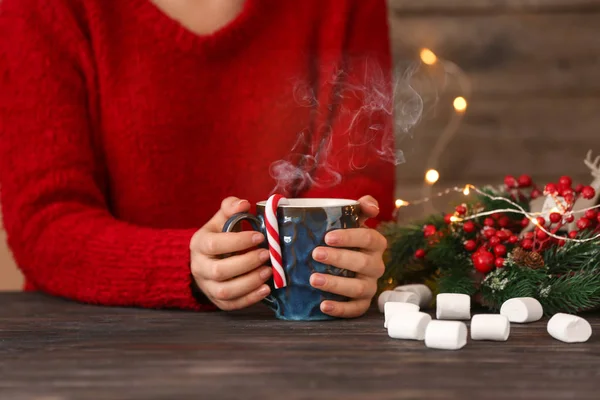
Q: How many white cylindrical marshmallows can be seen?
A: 9